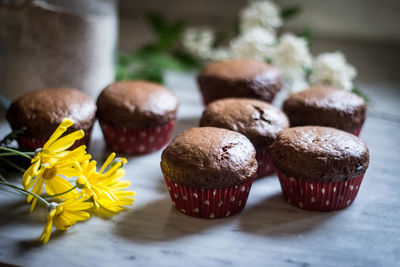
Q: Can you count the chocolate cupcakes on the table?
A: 7